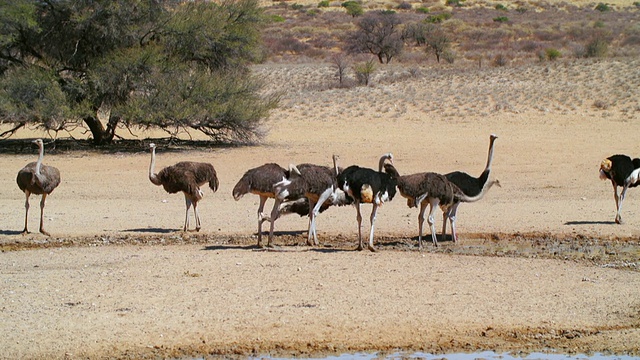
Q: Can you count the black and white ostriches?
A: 3